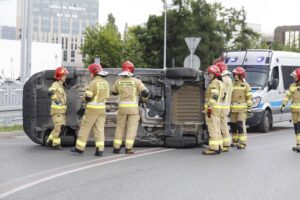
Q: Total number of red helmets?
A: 7